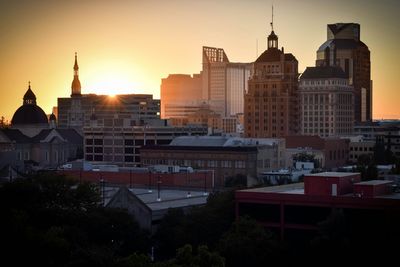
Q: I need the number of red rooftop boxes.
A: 2